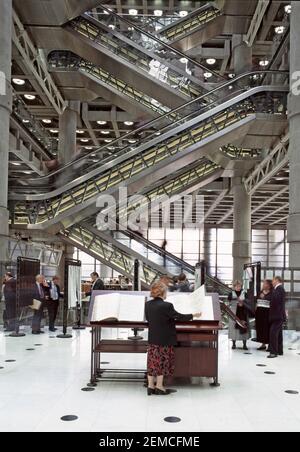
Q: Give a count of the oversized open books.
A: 2